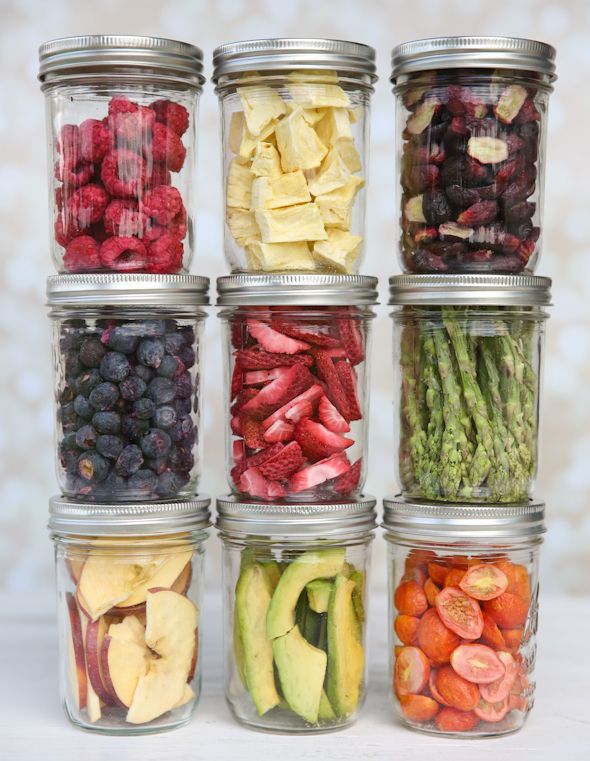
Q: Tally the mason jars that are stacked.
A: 9